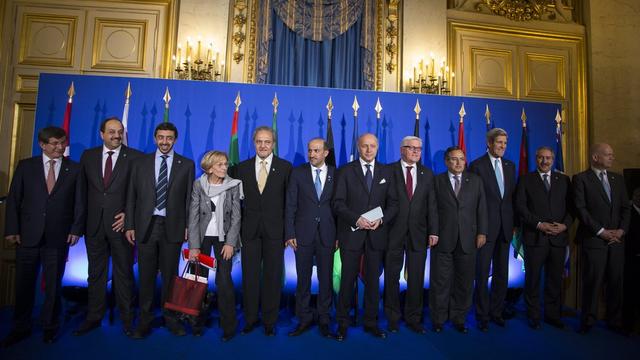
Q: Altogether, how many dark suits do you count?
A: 11